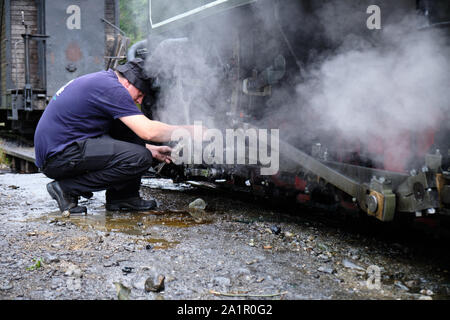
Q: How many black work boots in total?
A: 2